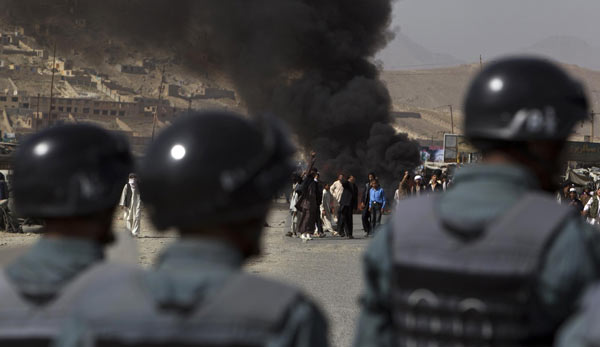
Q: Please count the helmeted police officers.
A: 3